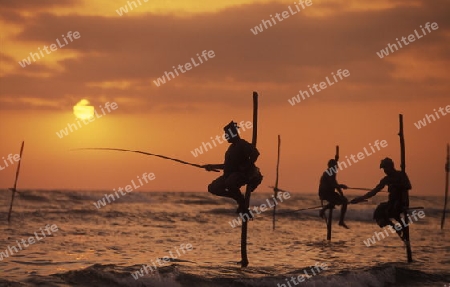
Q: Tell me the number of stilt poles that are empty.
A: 3